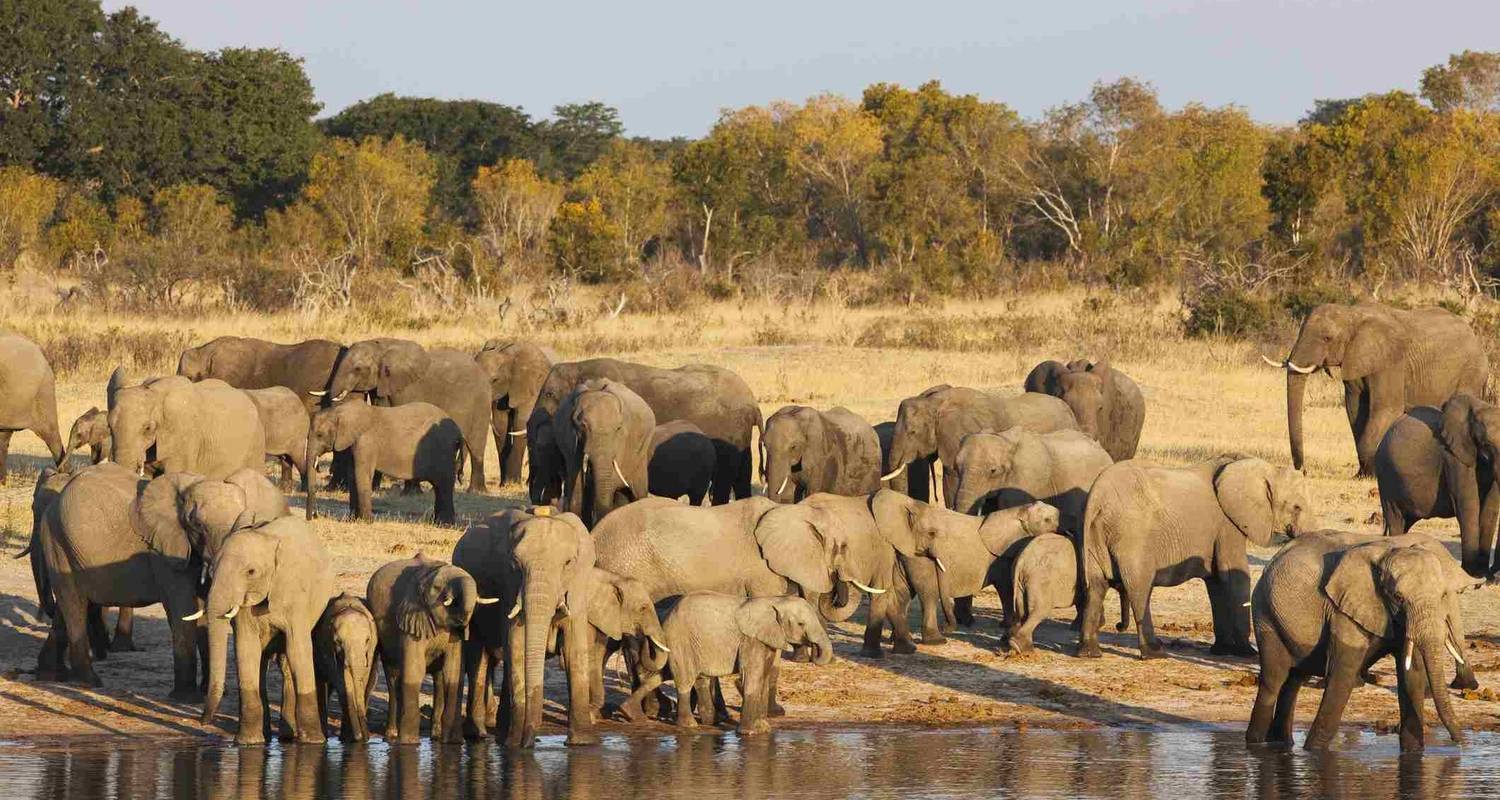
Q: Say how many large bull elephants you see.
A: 1